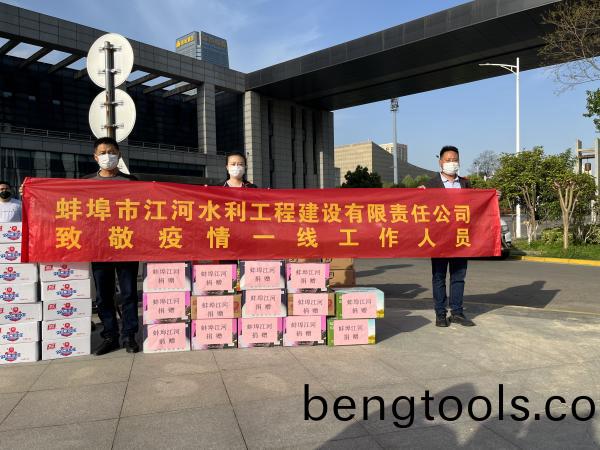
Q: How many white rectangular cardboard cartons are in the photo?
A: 12